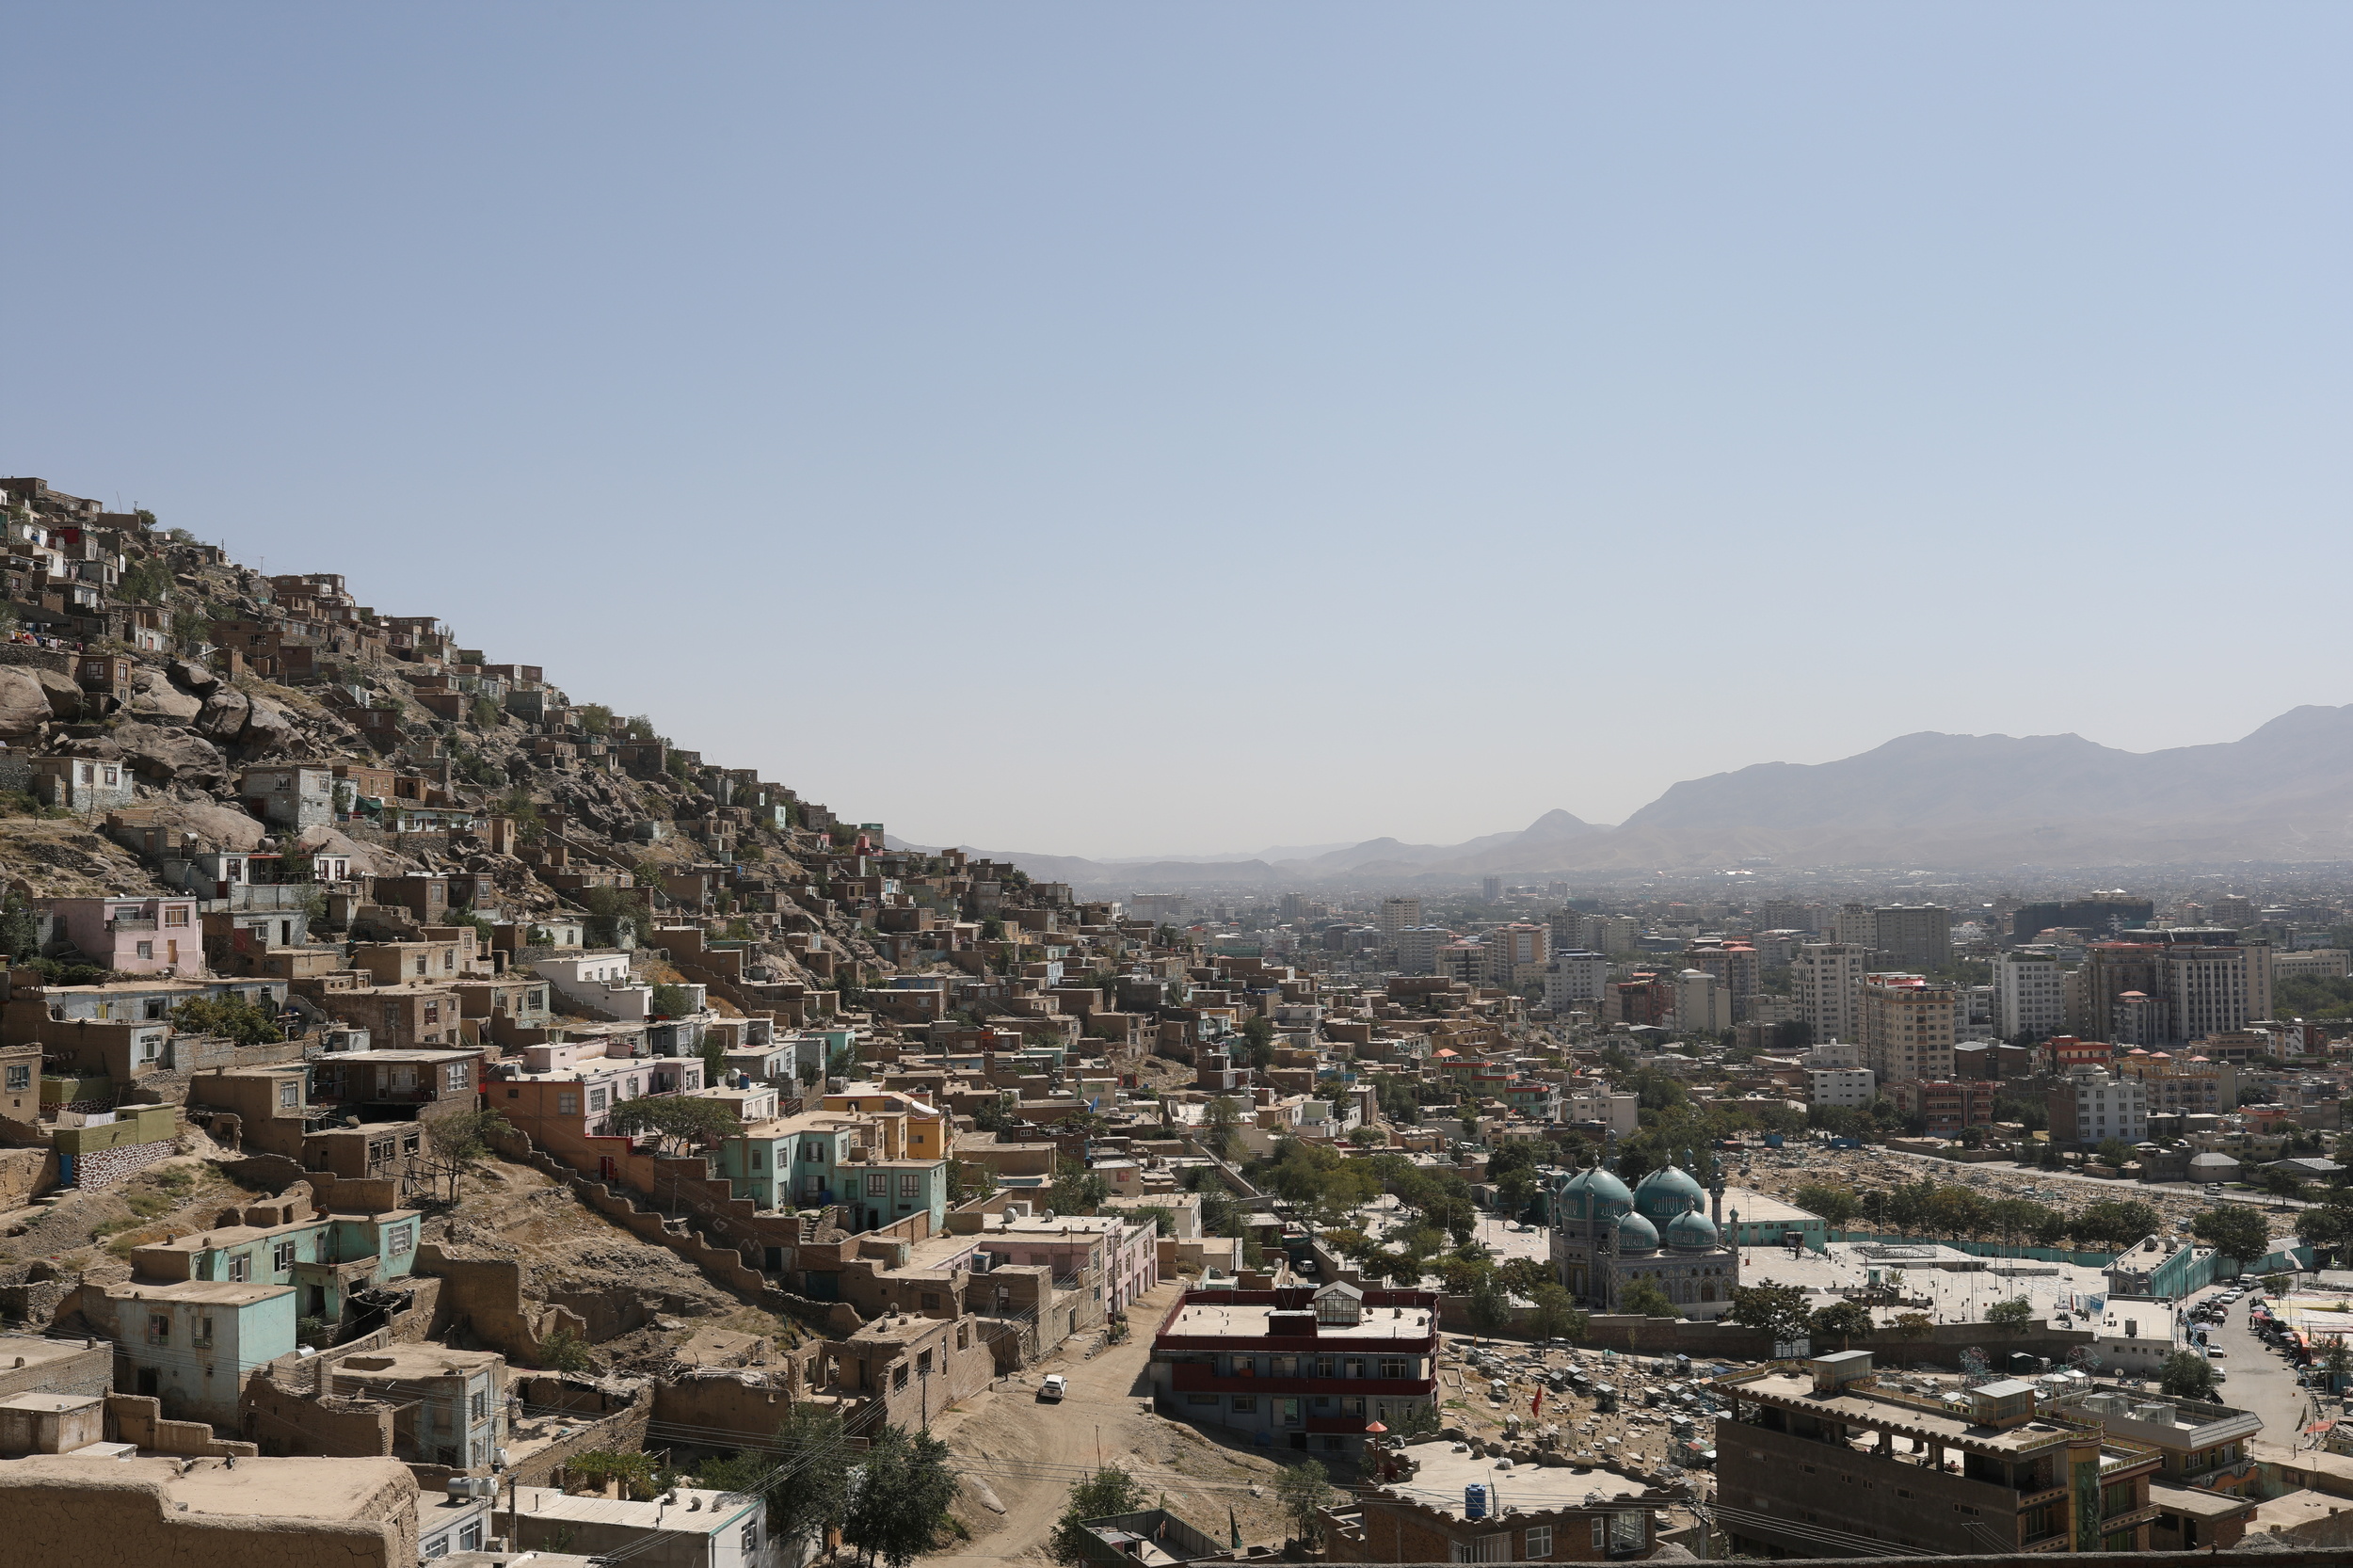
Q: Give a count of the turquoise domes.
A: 4